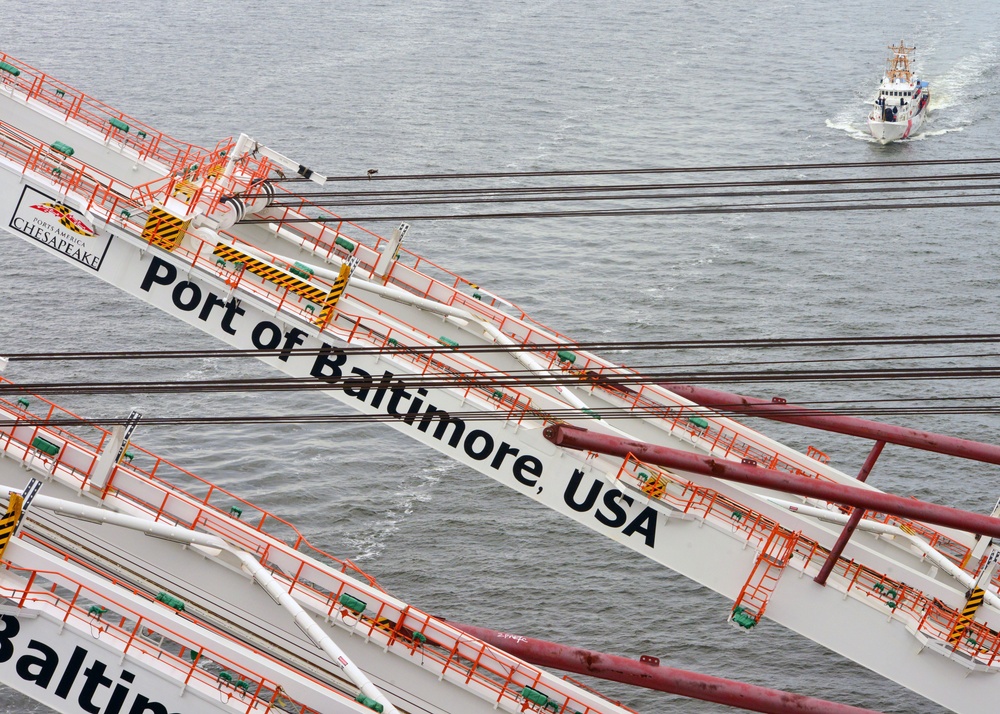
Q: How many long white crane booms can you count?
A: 2